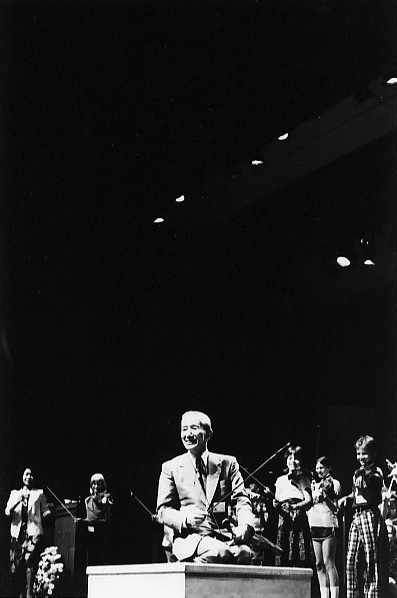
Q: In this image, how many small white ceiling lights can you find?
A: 7